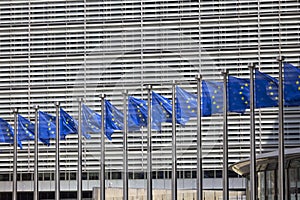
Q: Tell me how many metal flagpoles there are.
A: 12